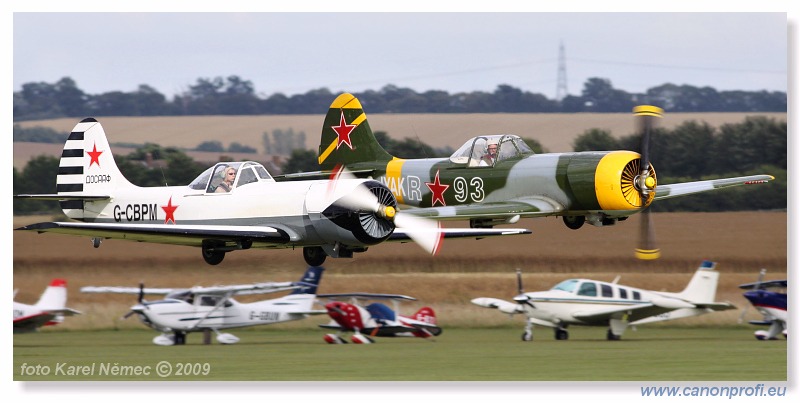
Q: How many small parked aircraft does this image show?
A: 5